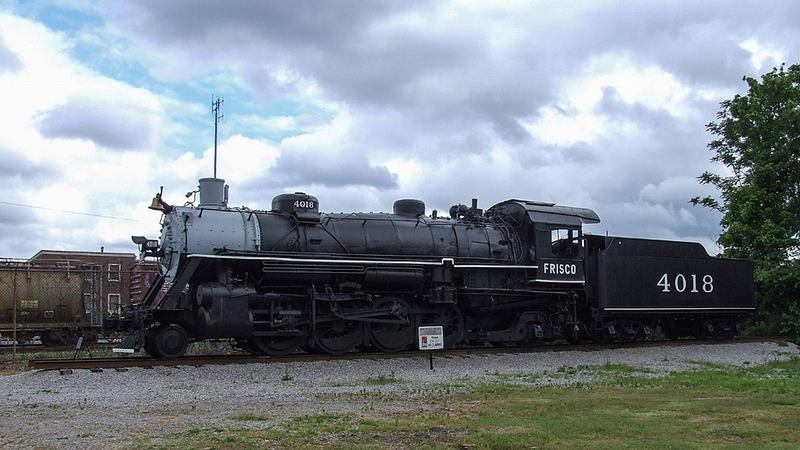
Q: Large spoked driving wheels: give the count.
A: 4